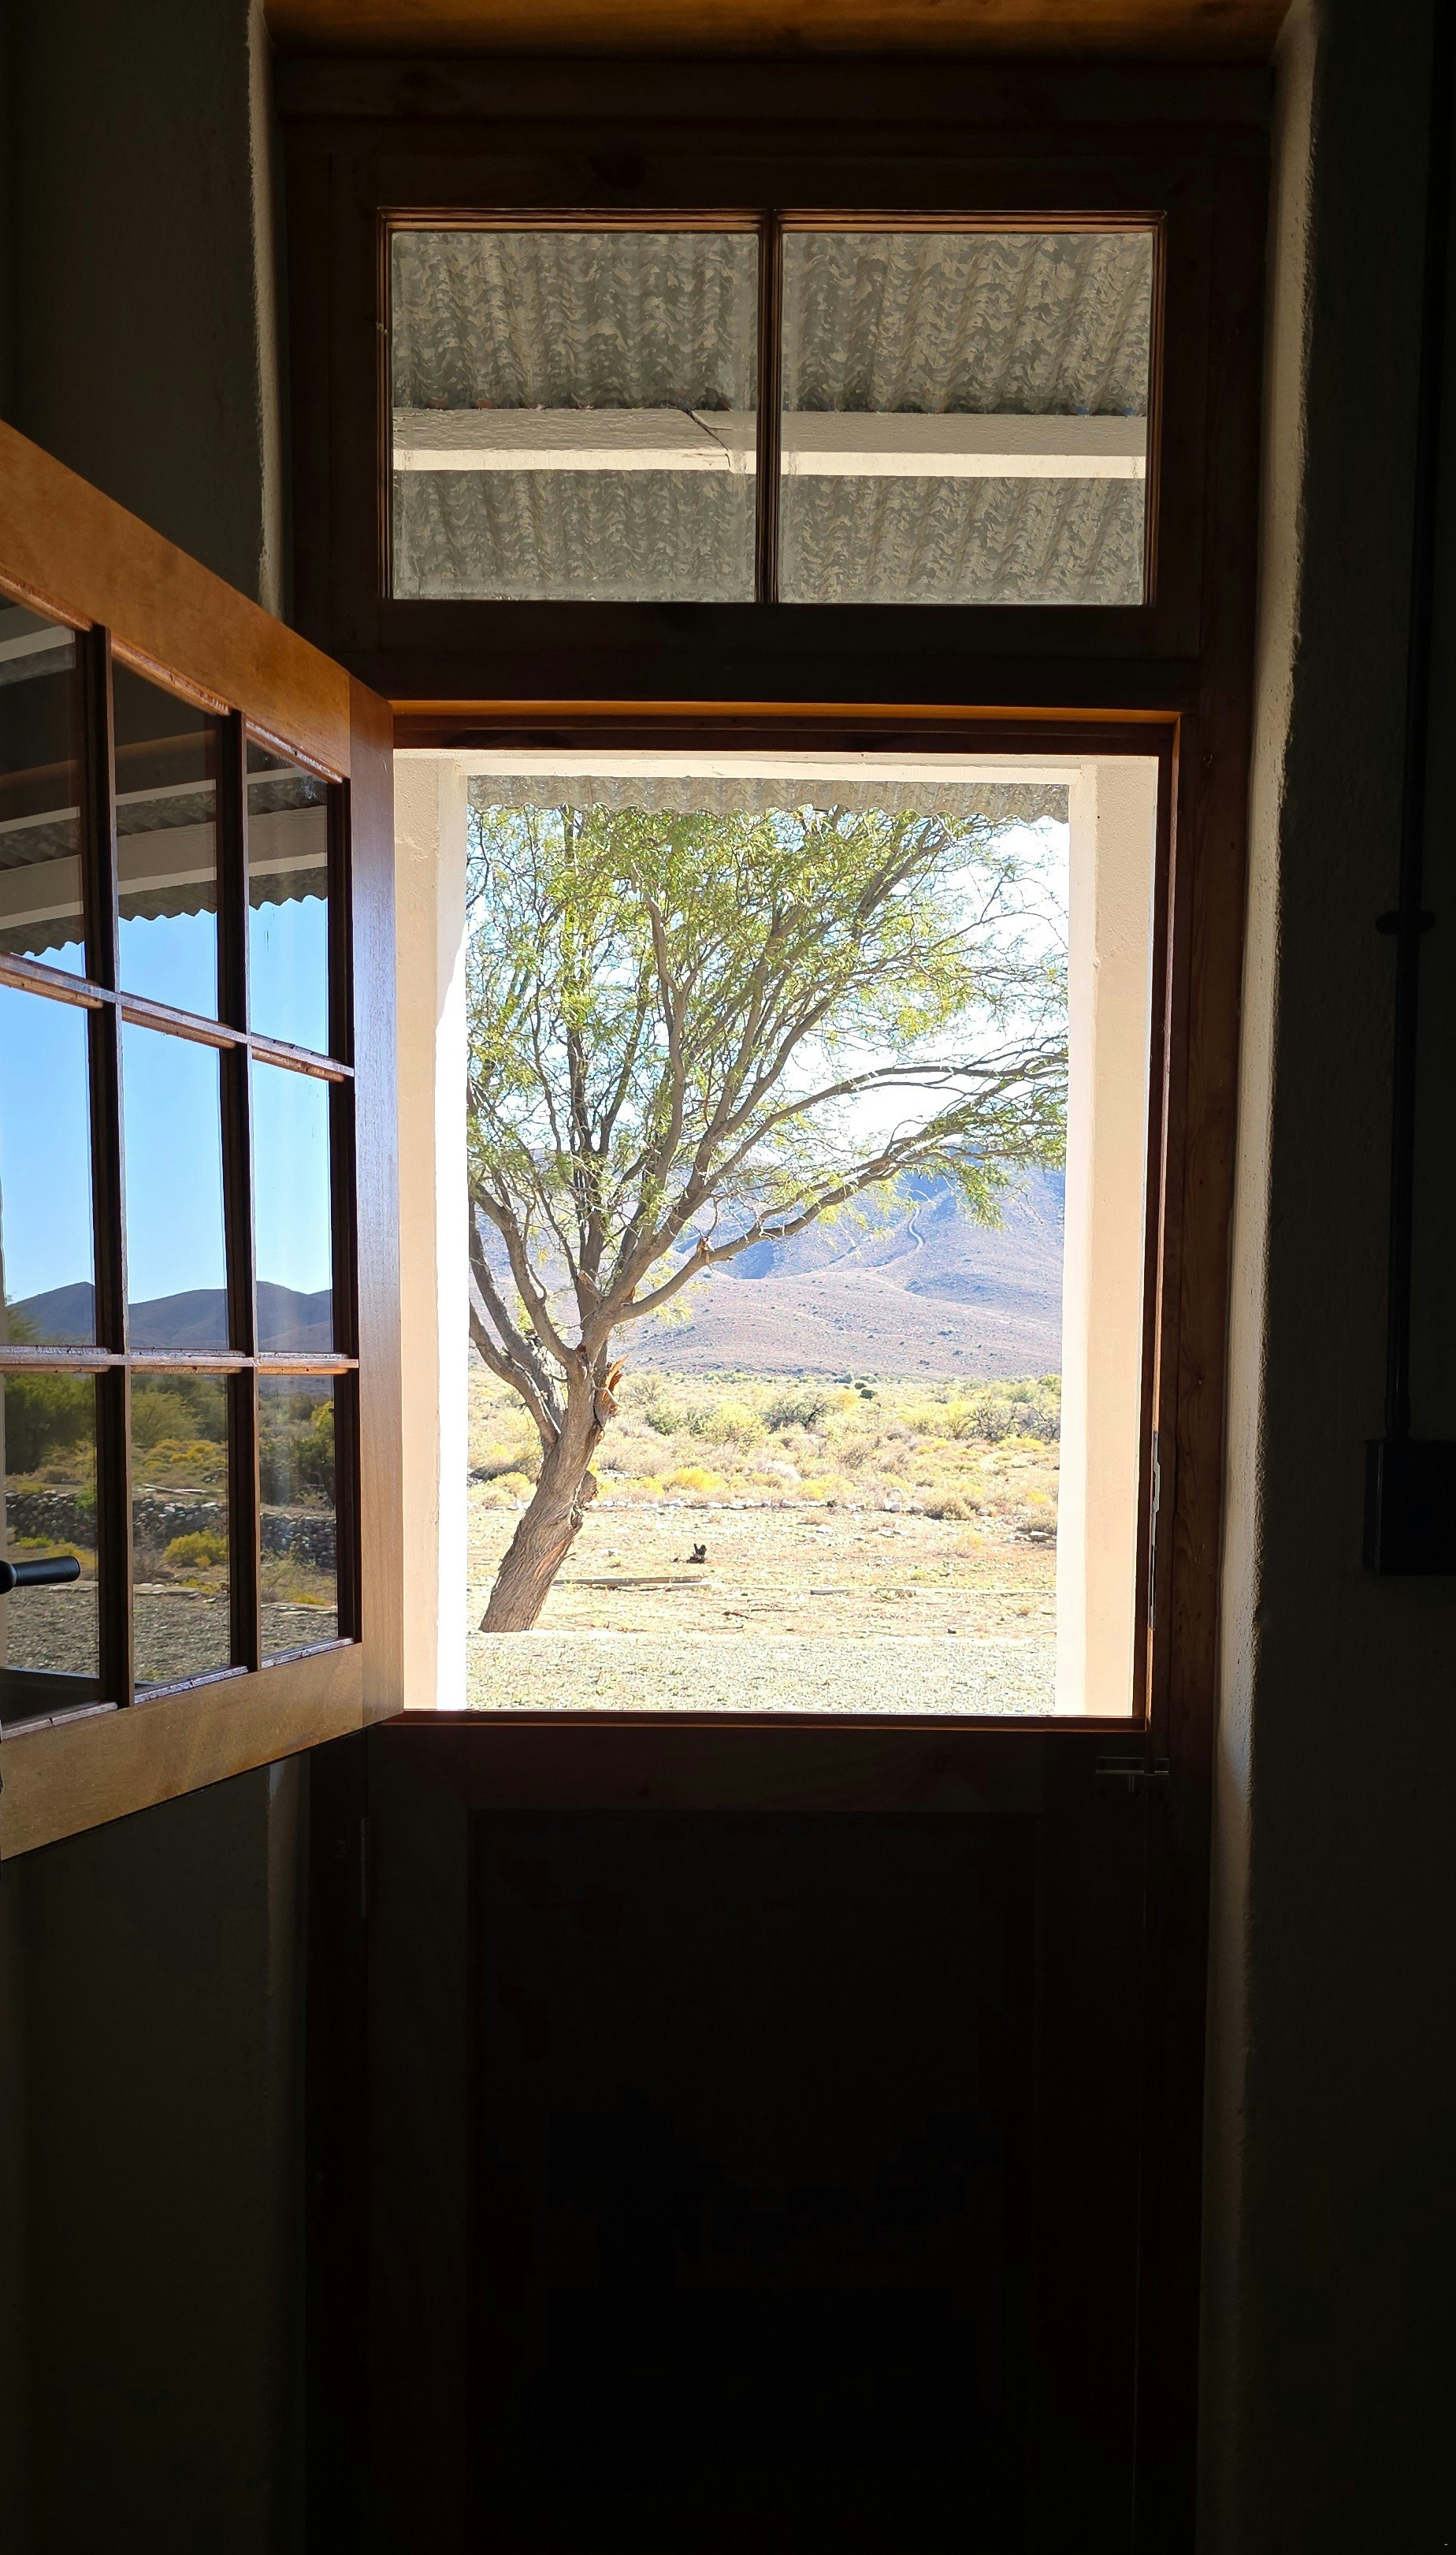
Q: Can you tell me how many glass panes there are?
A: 11